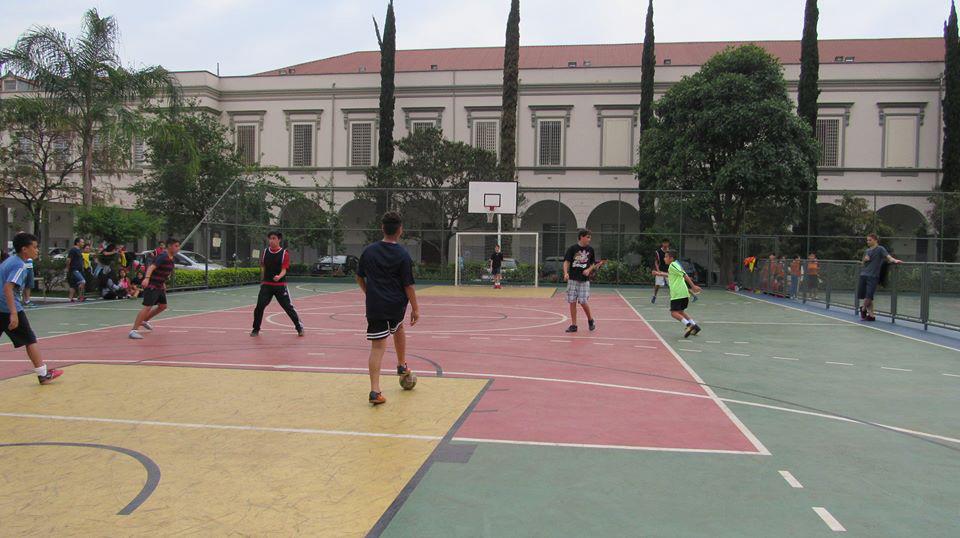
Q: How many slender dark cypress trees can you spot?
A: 5